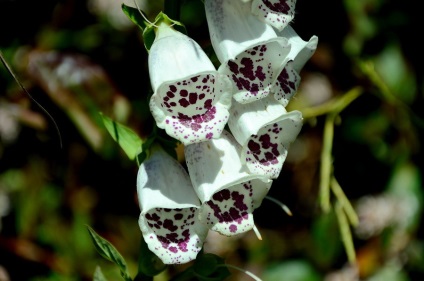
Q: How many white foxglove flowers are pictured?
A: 7